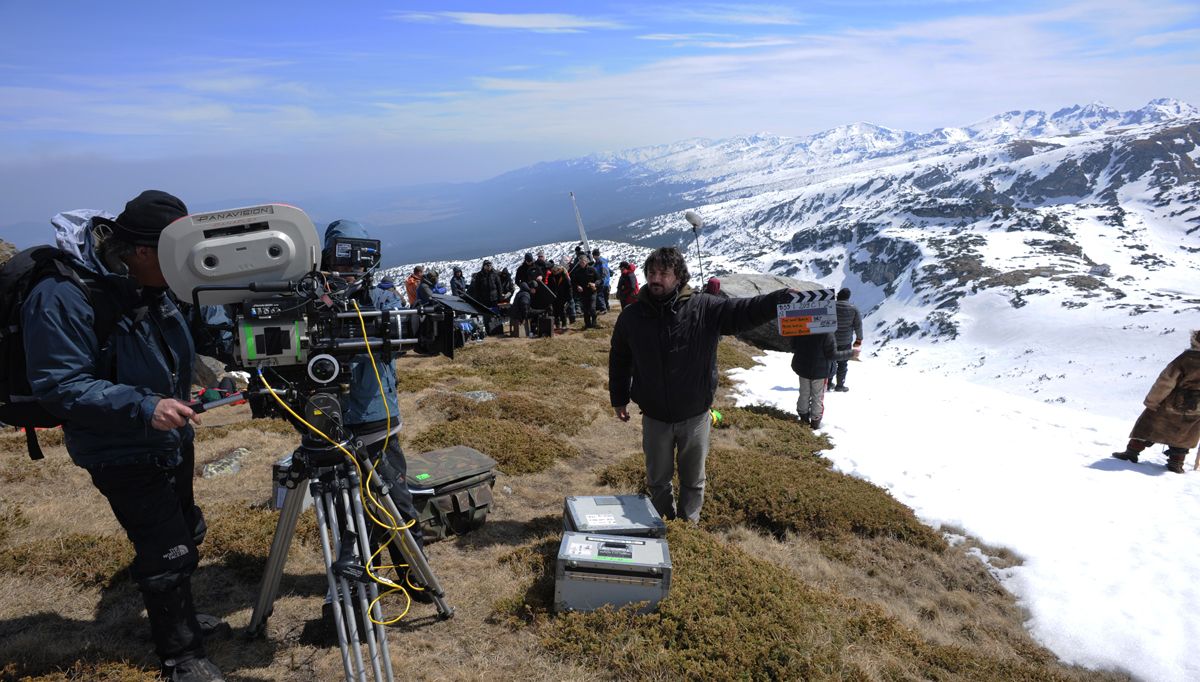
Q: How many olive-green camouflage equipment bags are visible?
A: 1